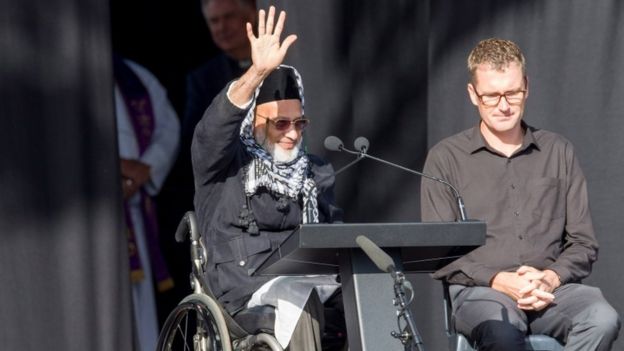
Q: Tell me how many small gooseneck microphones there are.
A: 2